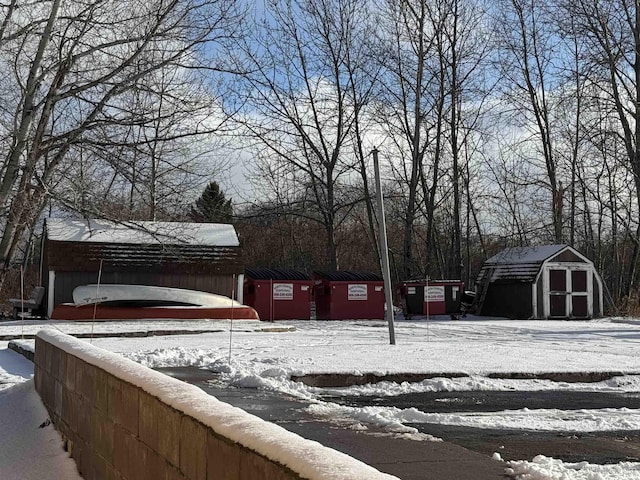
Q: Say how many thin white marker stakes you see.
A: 4